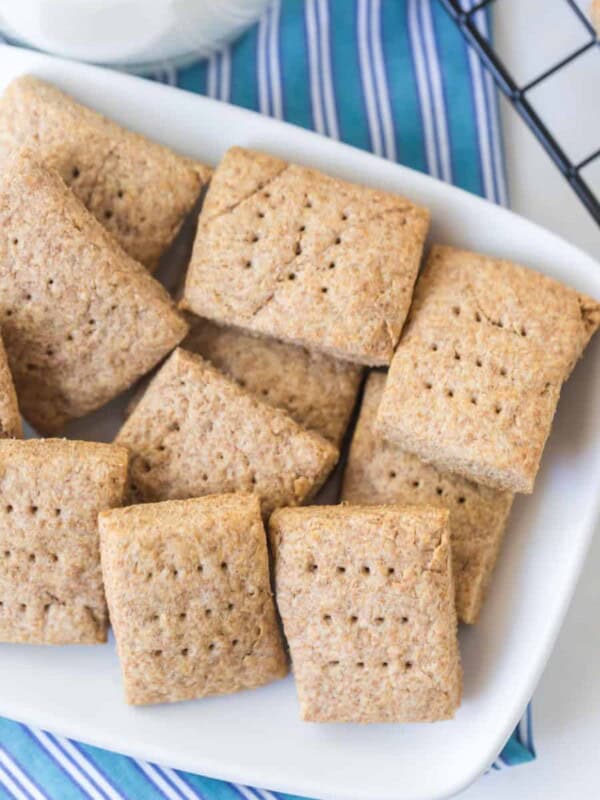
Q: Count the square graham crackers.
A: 11